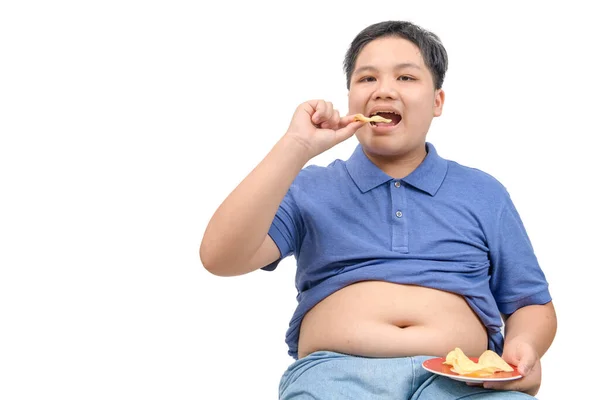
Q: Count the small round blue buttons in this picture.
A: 2